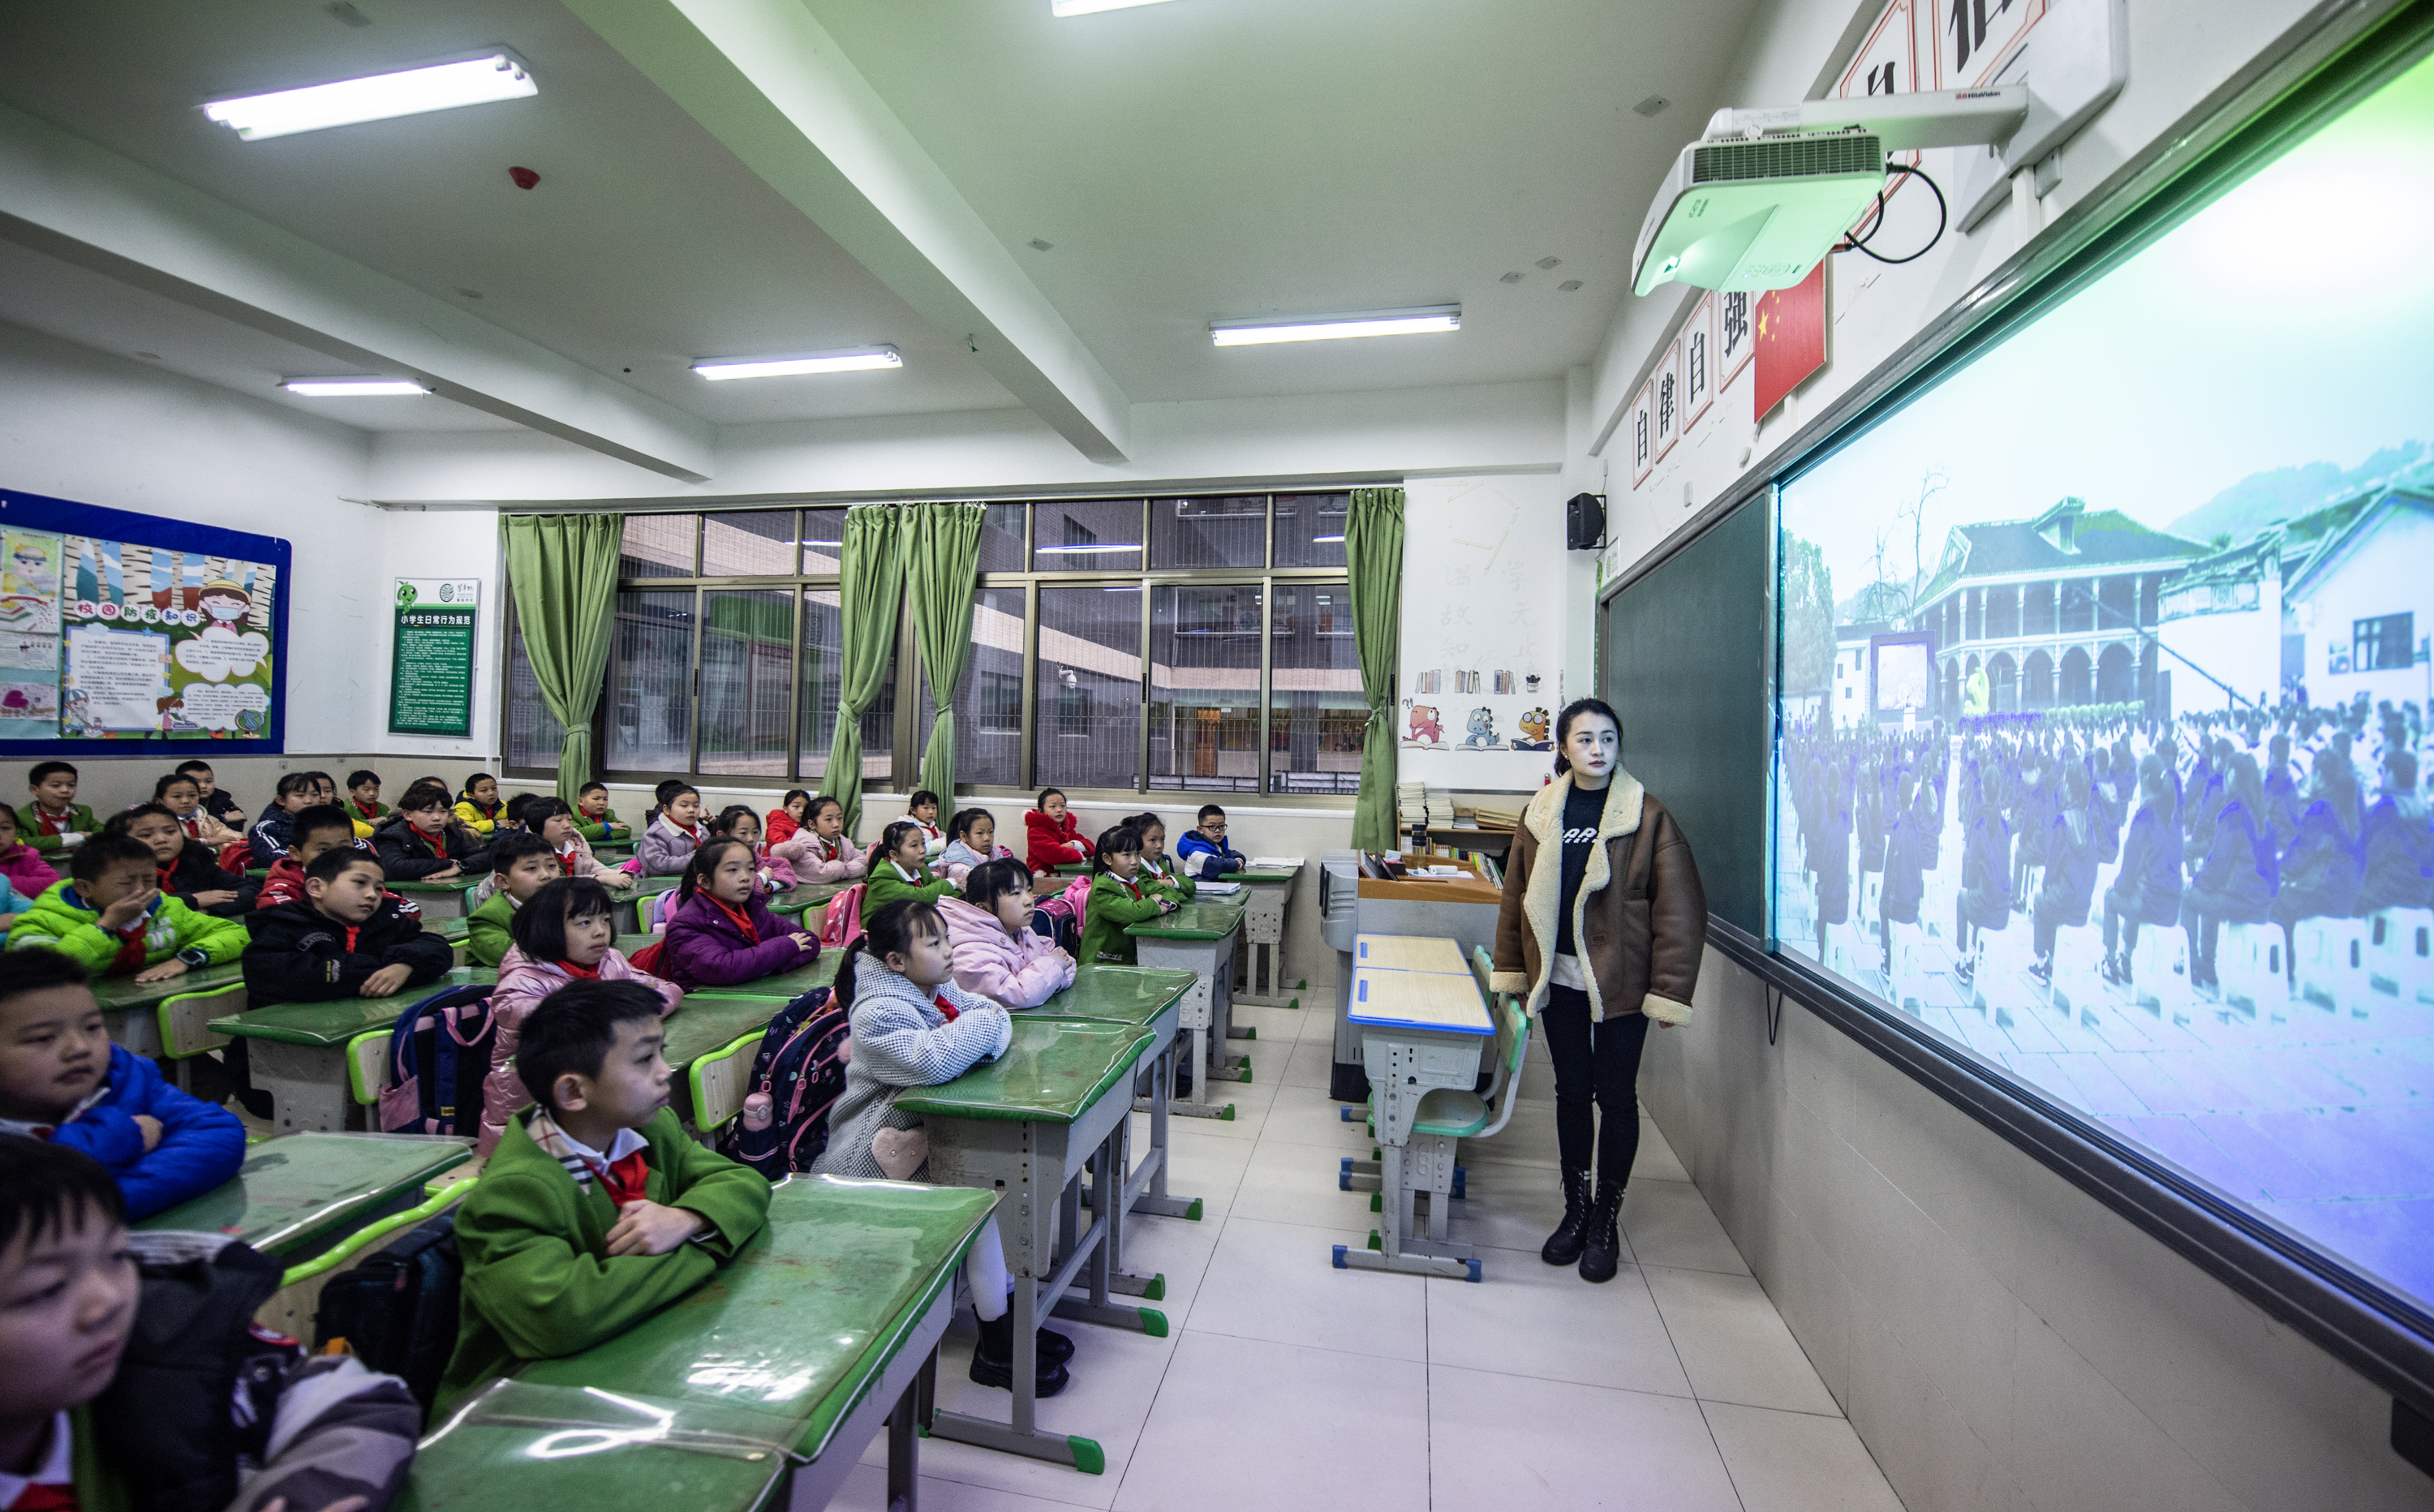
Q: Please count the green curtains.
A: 4